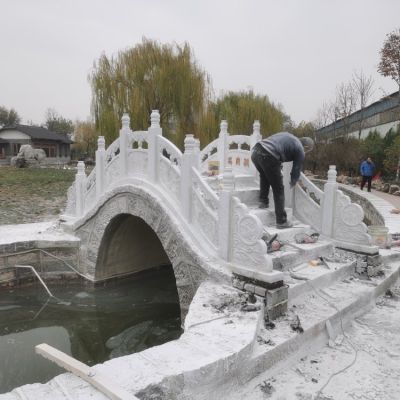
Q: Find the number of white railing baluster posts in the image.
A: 11